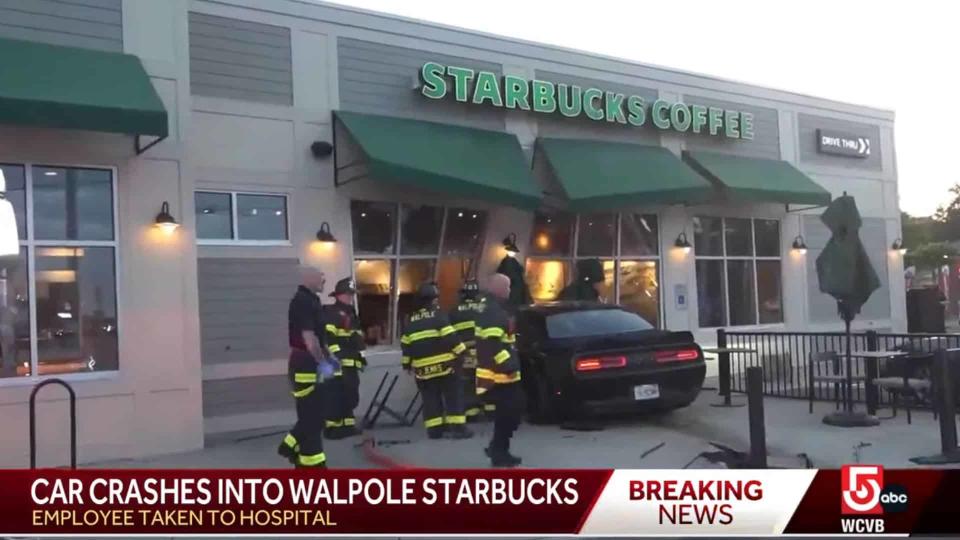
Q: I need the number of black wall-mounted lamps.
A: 6